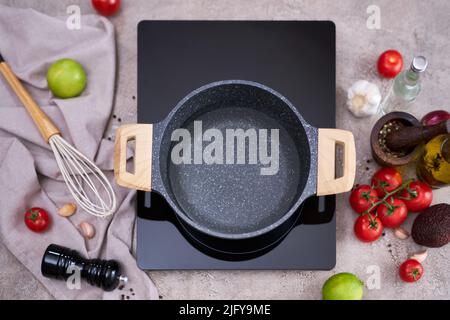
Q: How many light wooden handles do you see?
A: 3